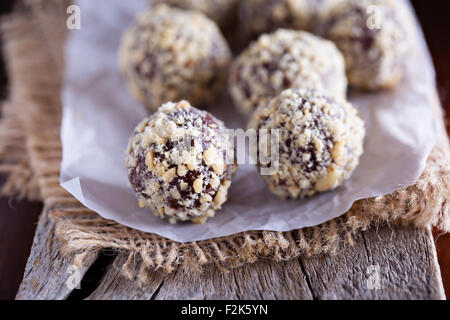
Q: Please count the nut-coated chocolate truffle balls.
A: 7